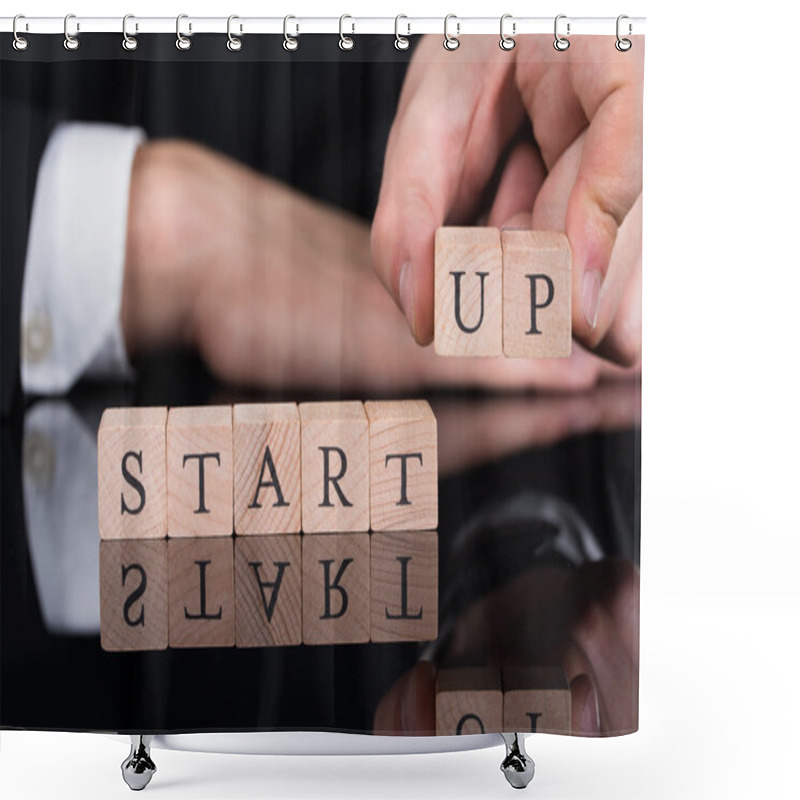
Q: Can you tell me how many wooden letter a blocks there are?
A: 1